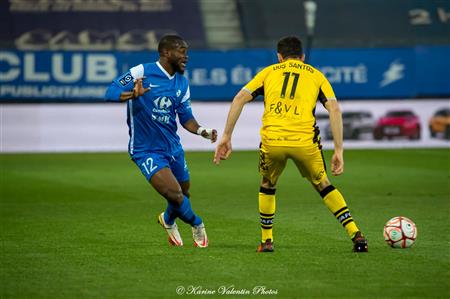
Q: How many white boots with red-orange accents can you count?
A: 2